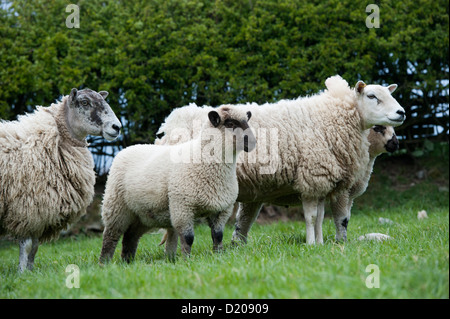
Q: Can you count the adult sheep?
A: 2